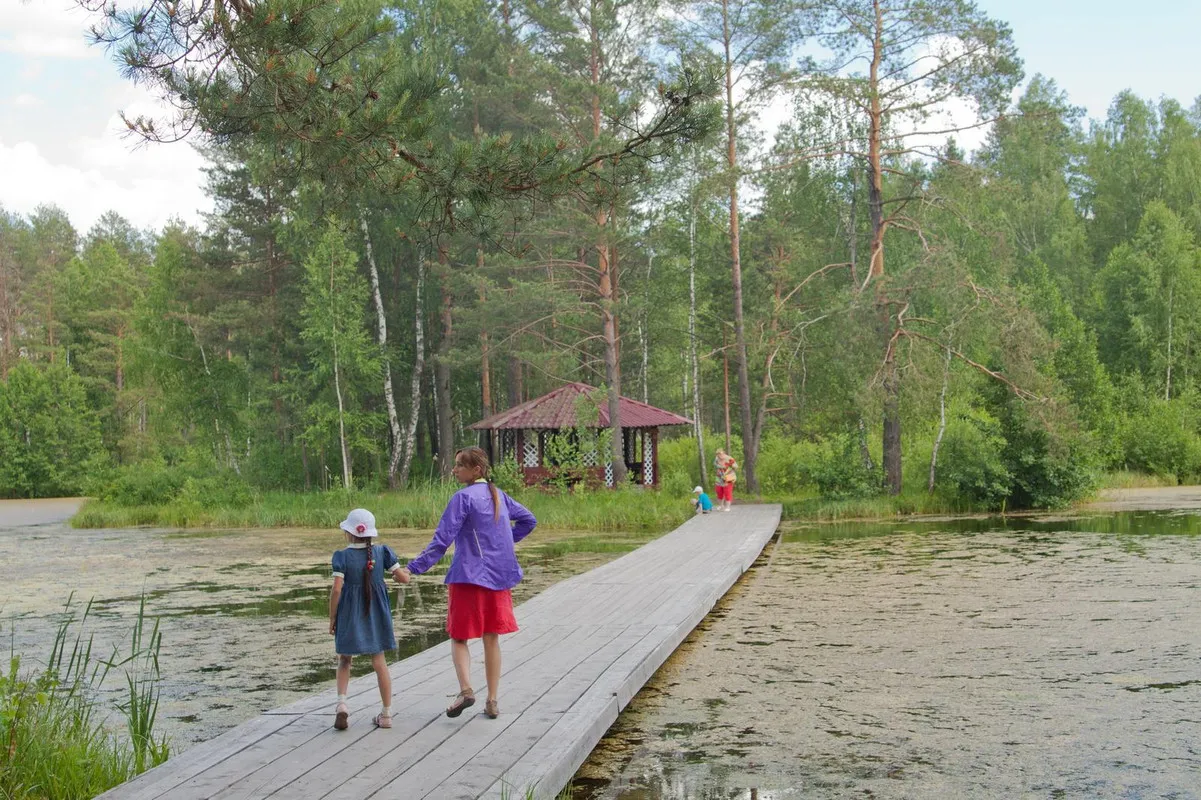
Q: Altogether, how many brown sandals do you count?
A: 2